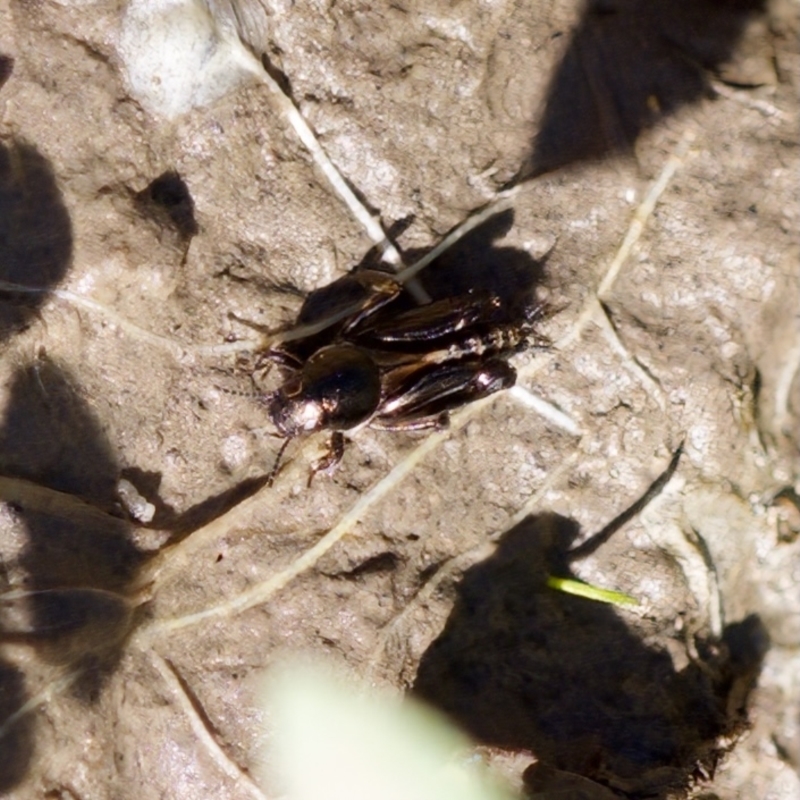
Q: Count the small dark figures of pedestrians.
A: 0